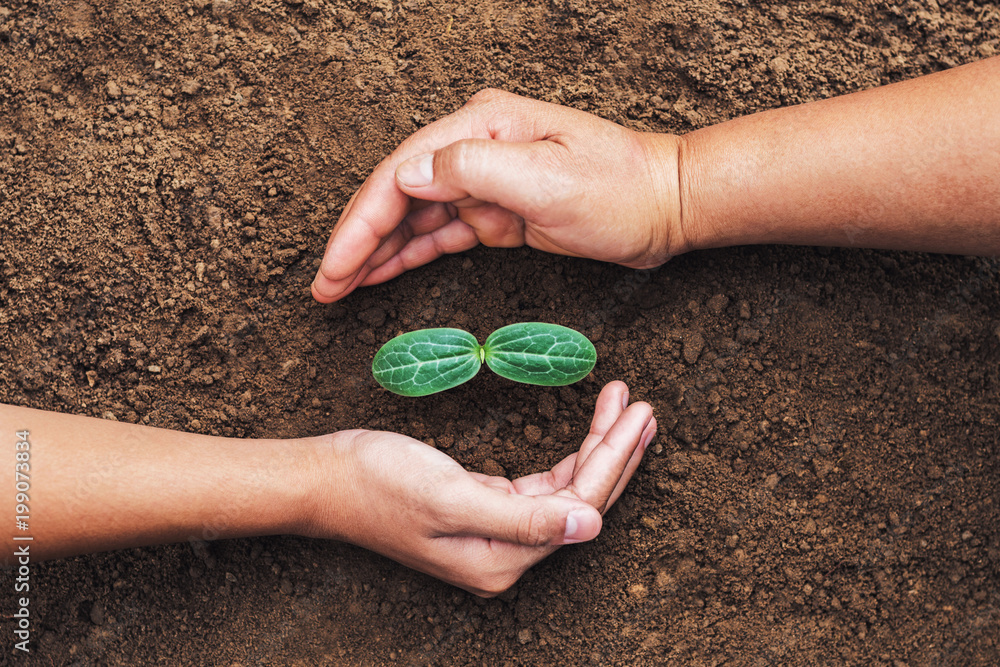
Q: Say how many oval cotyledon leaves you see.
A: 2